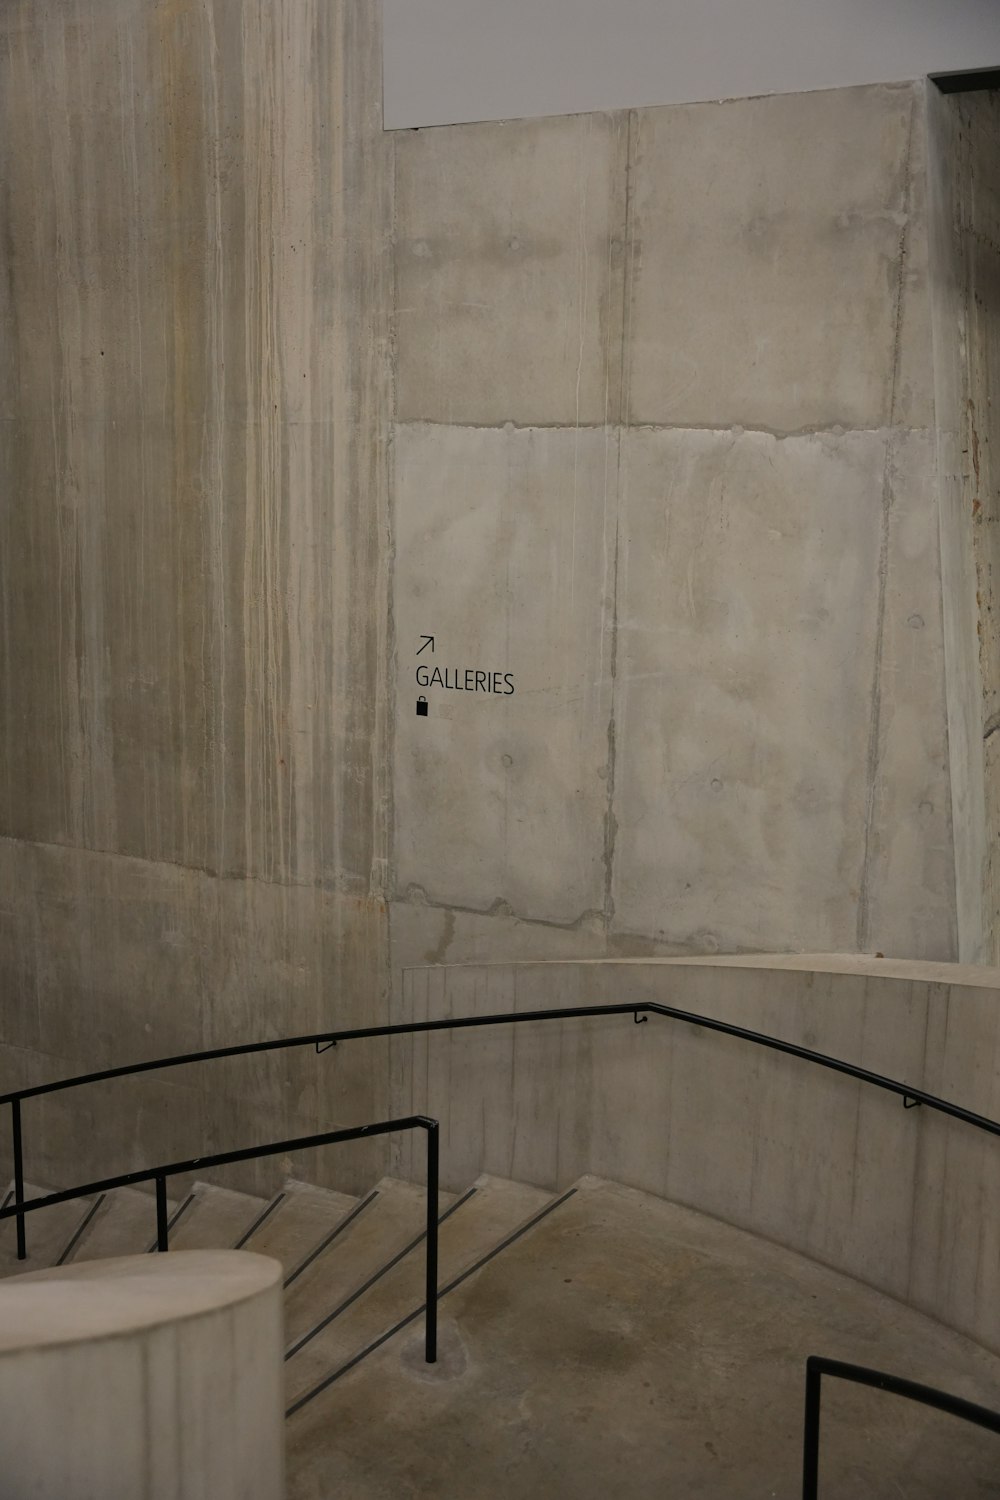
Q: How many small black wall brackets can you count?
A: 3